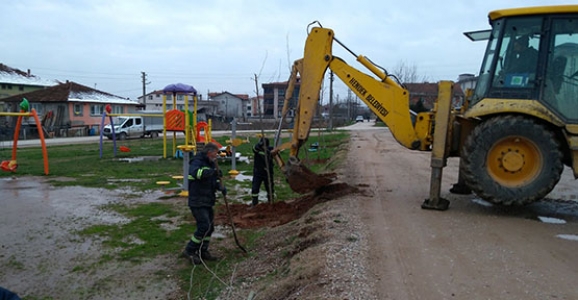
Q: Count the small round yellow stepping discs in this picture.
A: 2